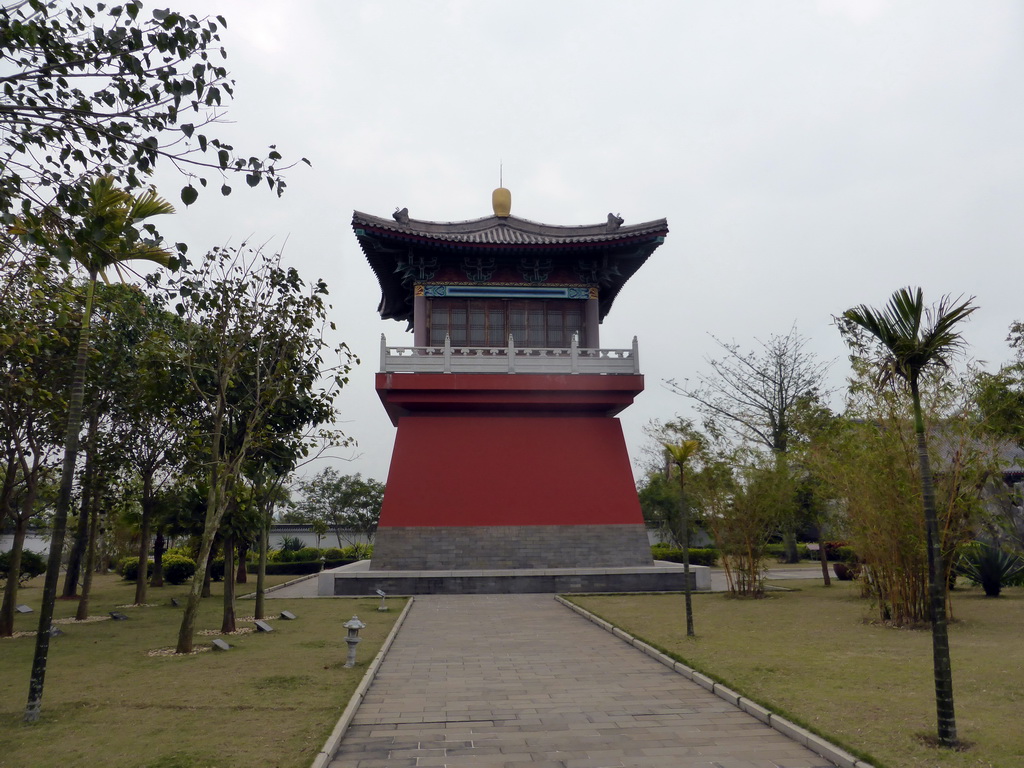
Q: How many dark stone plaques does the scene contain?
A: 7